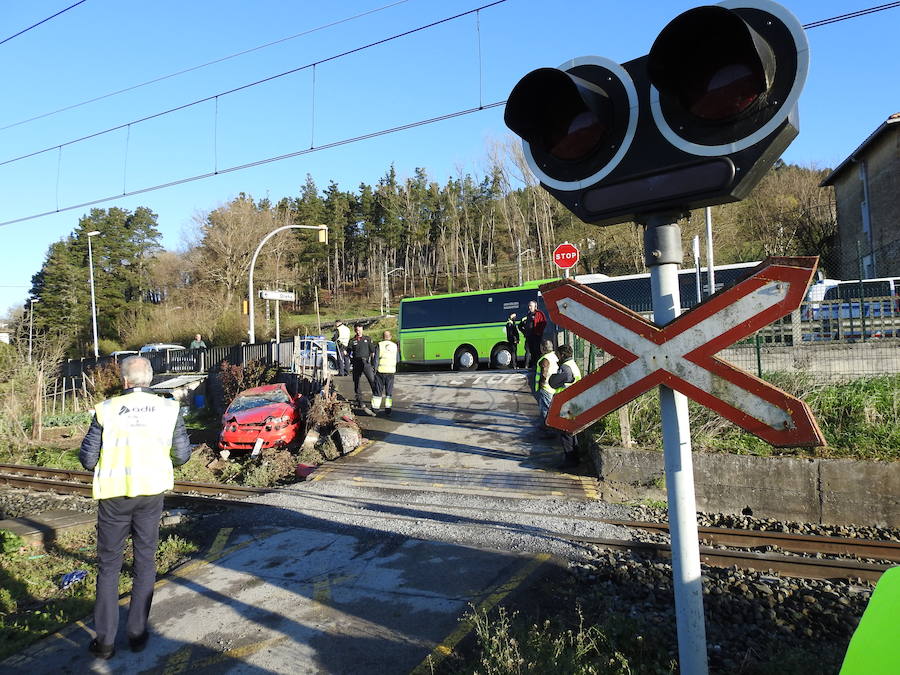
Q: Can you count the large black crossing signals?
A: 2